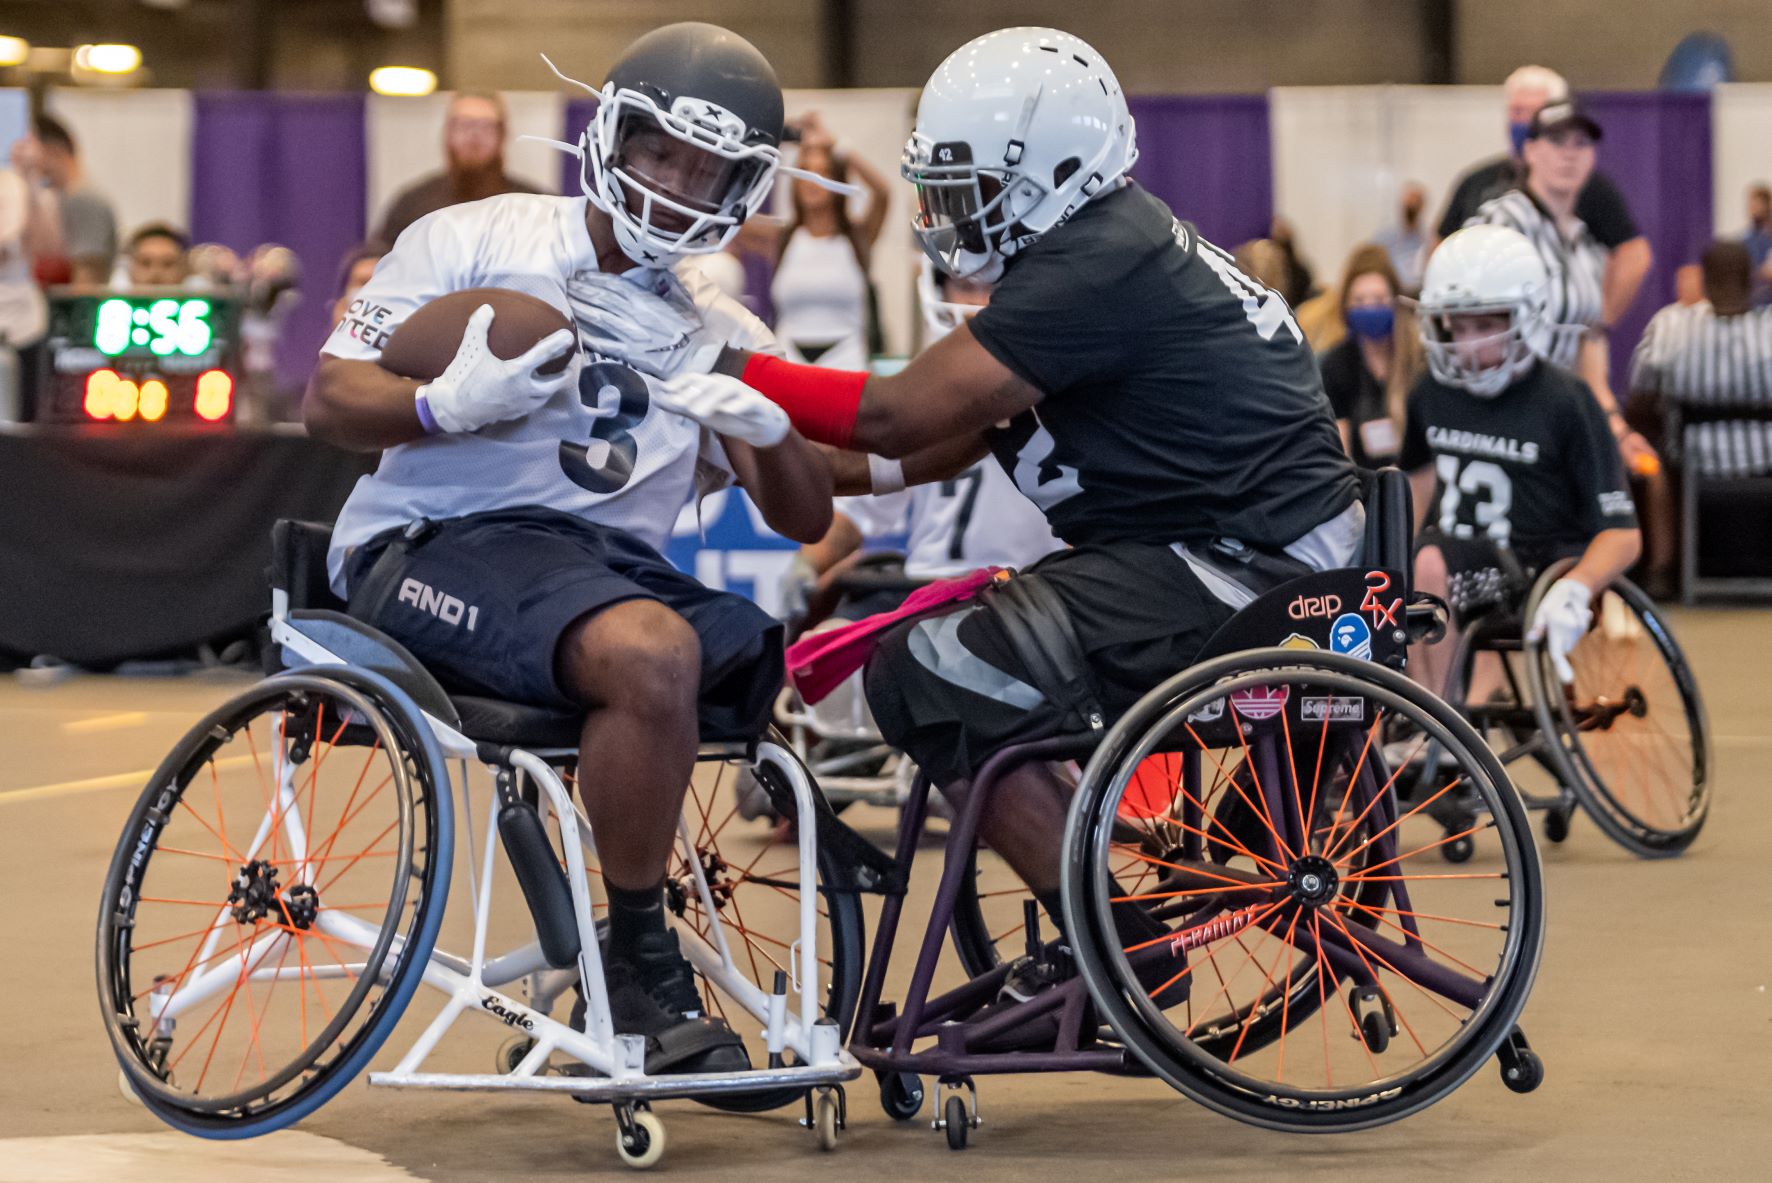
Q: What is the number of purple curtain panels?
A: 4